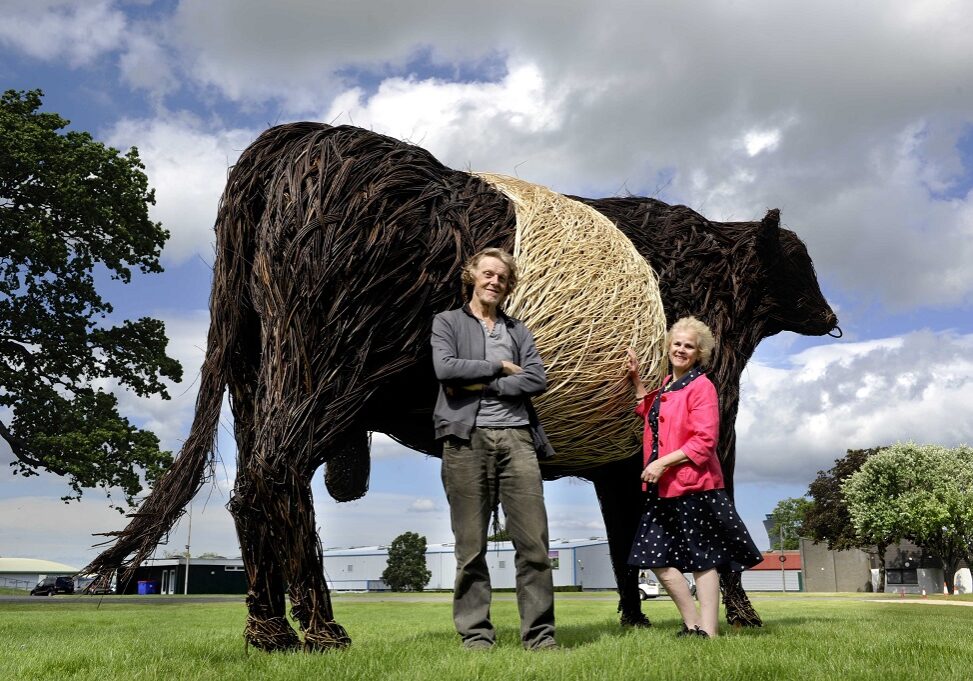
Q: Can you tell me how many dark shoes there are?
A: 2